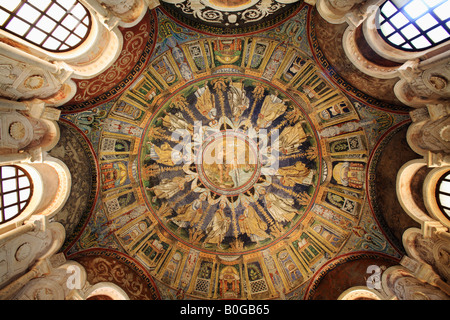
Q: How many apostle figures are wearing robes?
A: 12